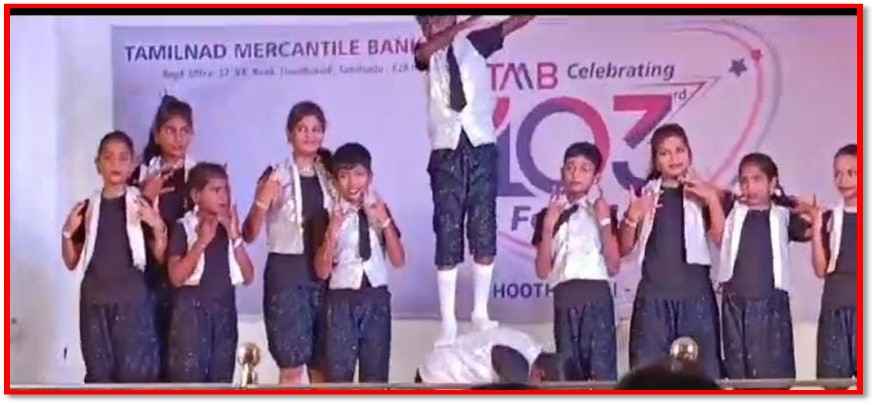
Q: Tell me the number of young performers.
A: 11